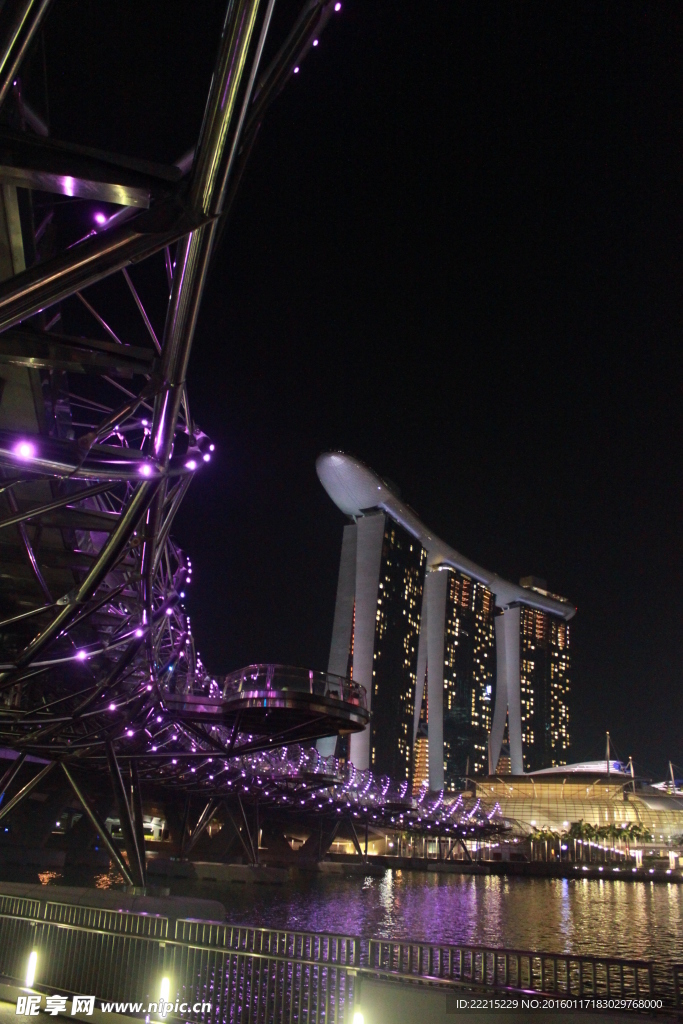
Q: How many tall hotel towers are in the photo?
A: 3